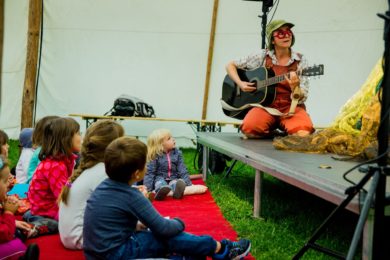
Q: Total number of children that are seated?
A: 8